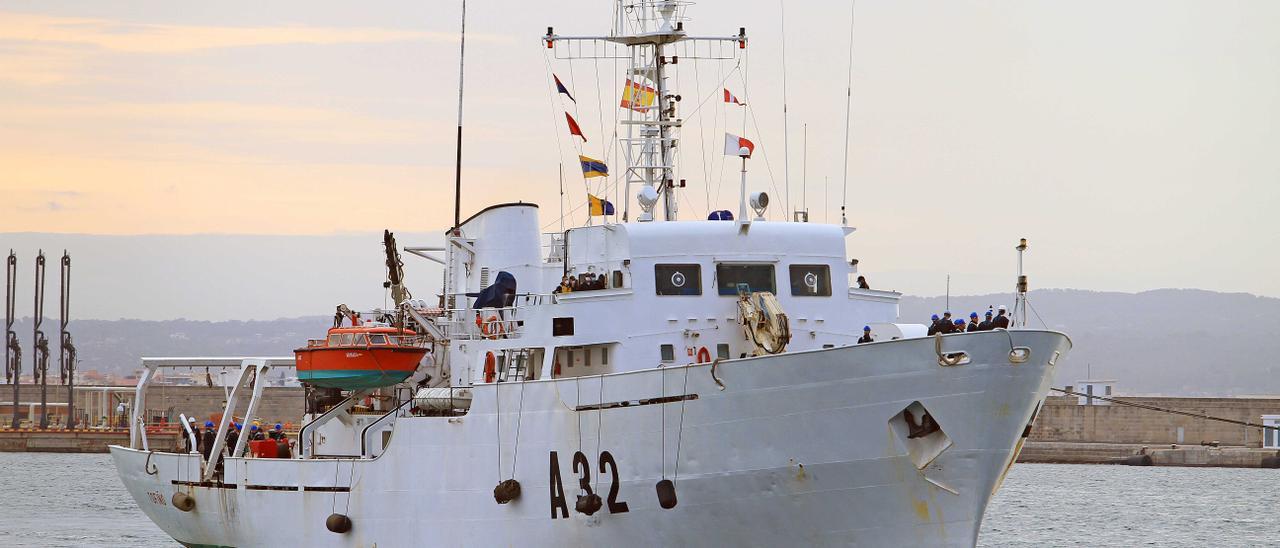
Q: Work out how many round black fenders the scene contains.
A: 5